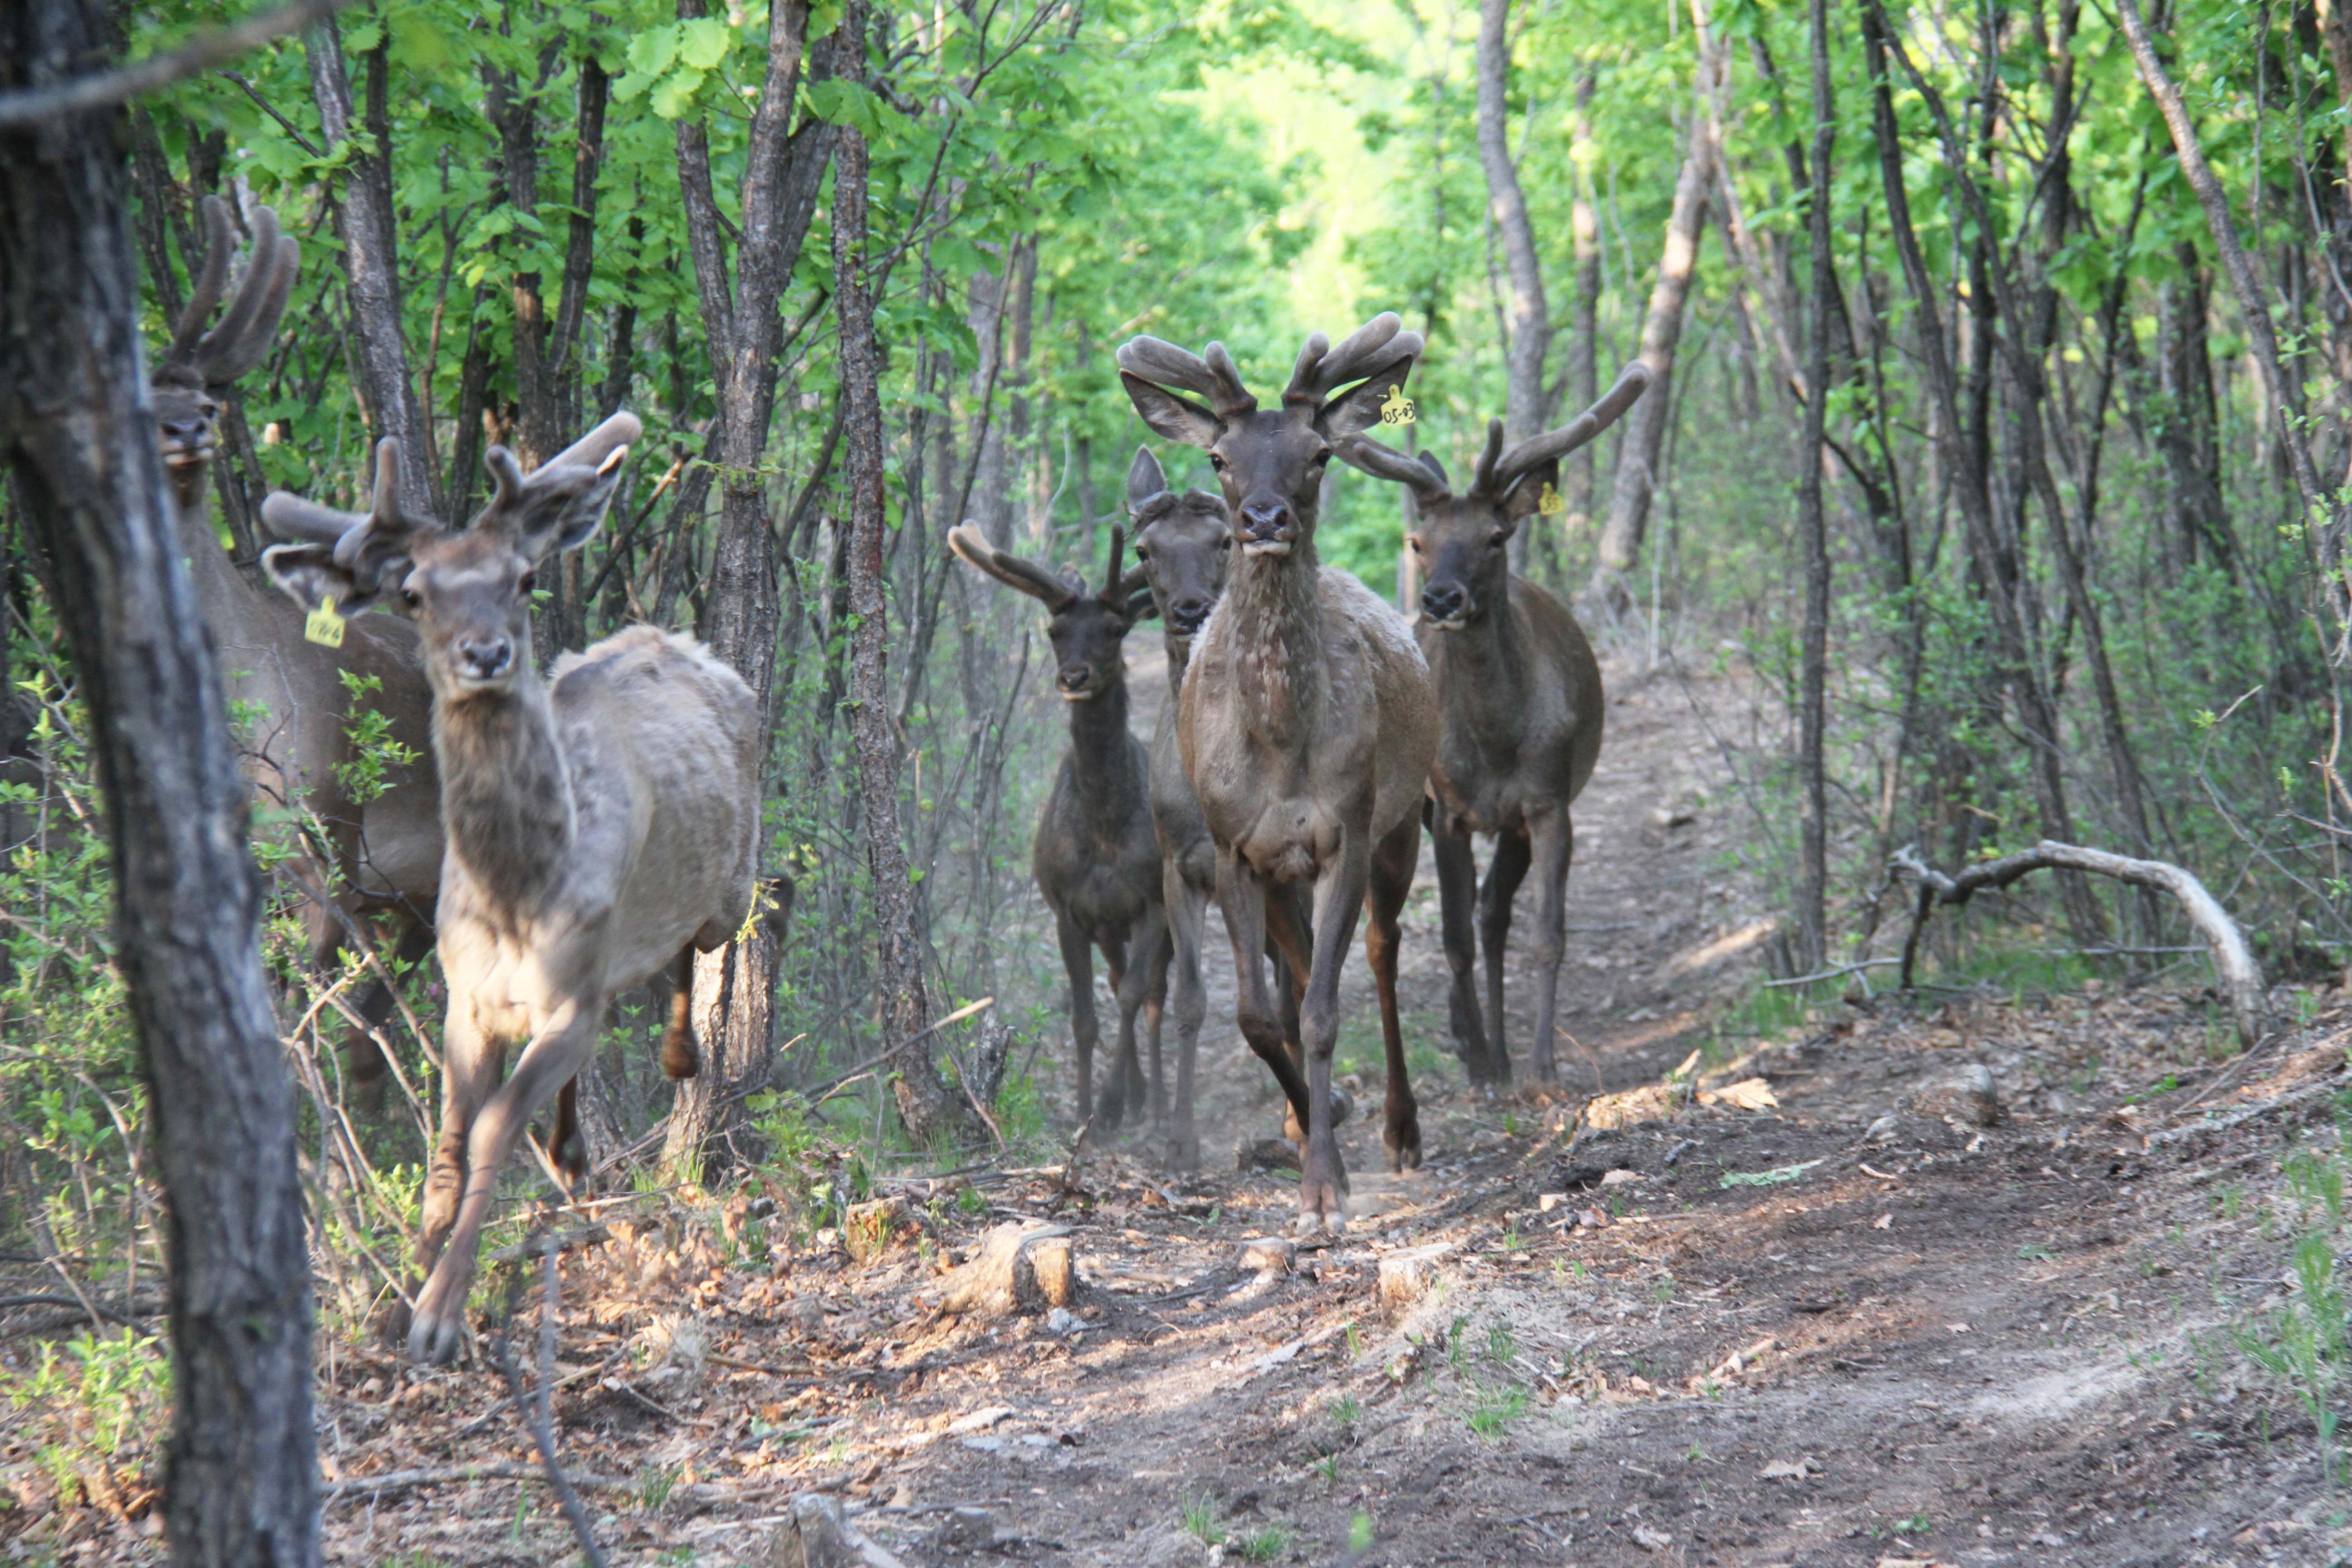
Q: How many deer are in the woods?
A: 6